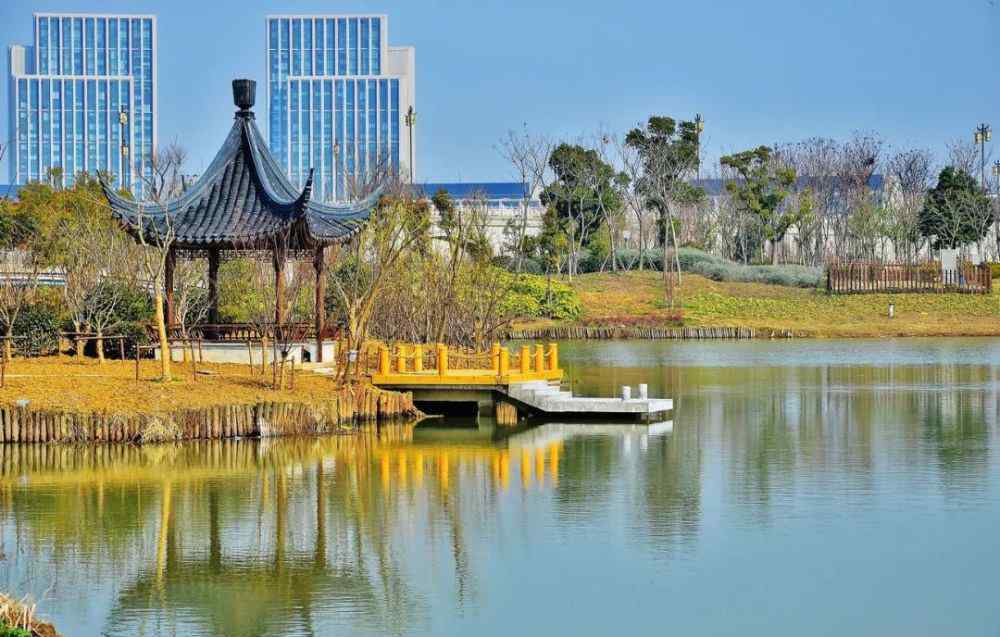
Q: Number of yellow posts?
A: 9